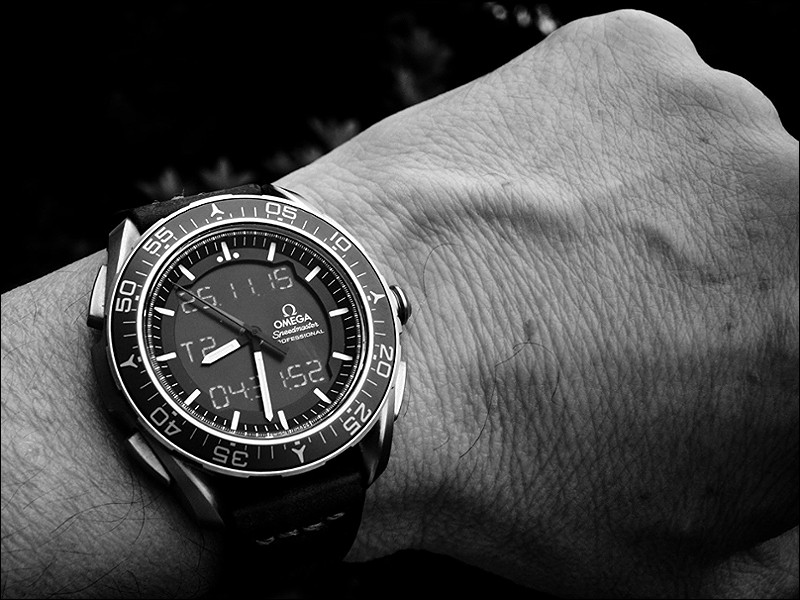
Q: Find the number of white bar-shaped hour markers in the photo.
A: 12